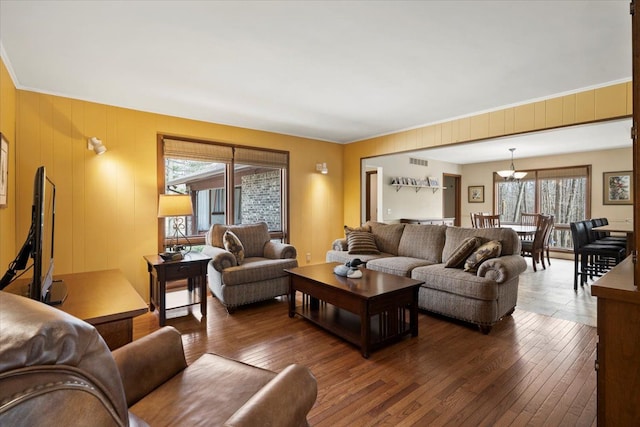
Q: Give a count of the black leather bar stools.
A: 4